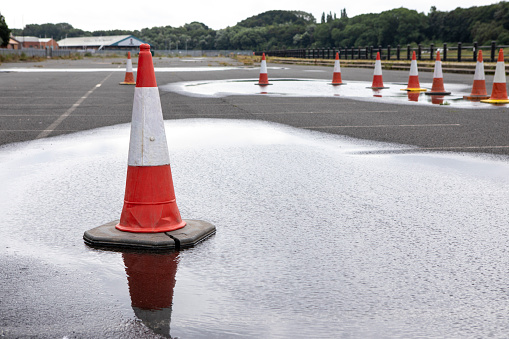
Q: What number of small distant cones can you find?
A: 8